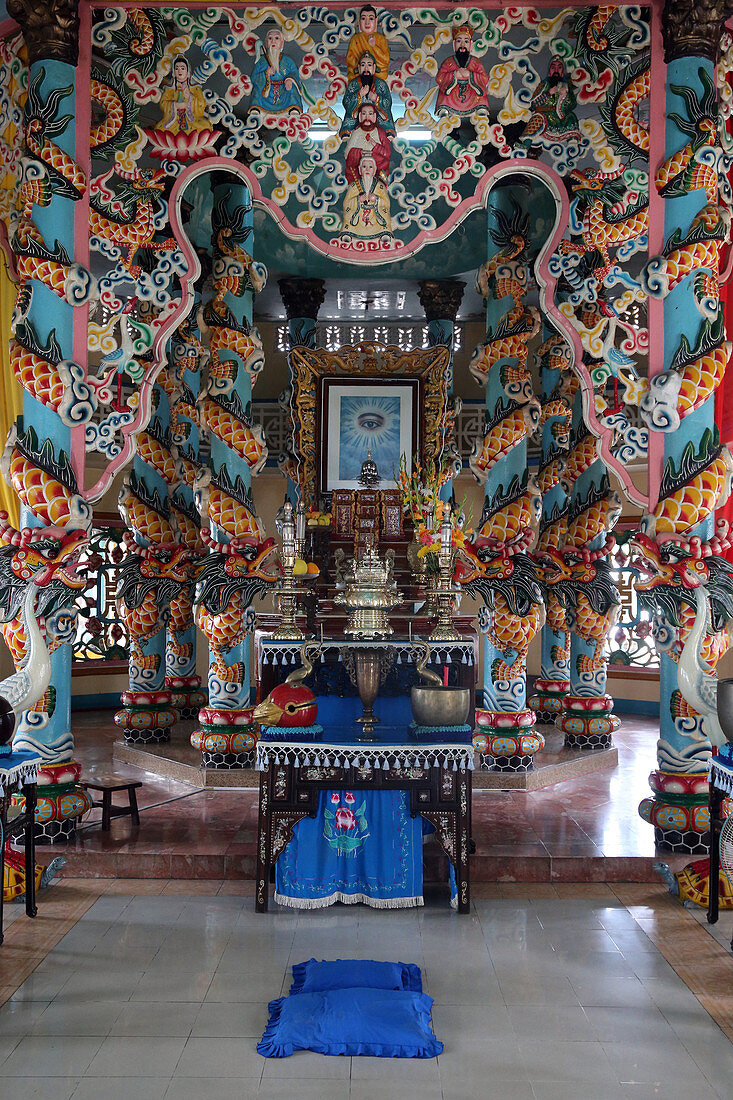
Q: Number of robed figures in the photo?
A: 8